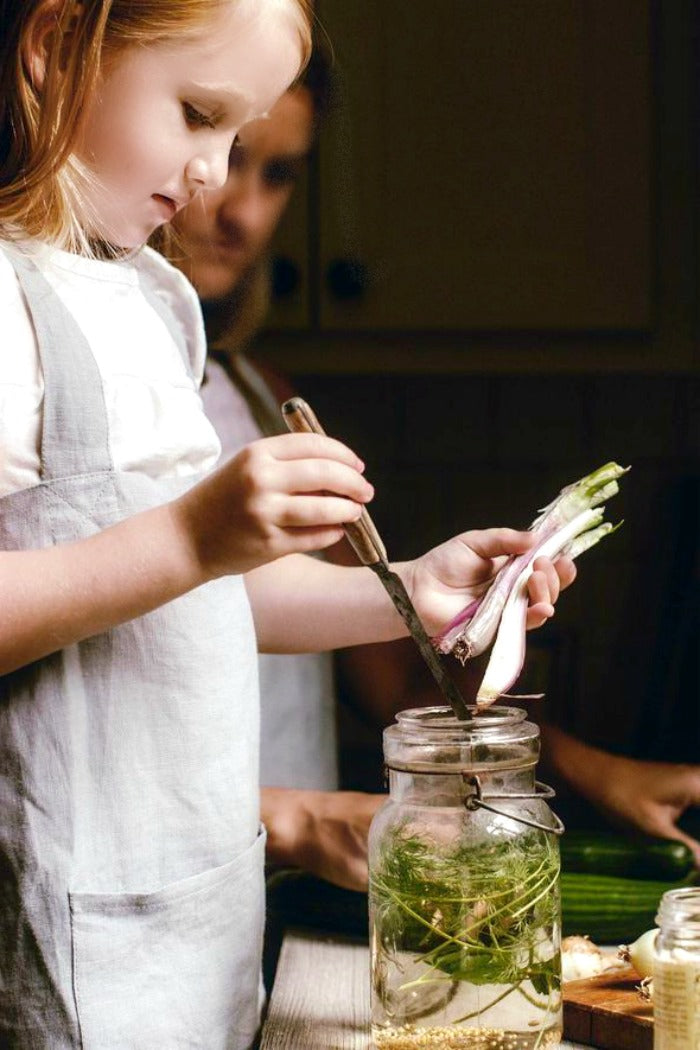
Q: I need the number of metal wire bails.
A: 1